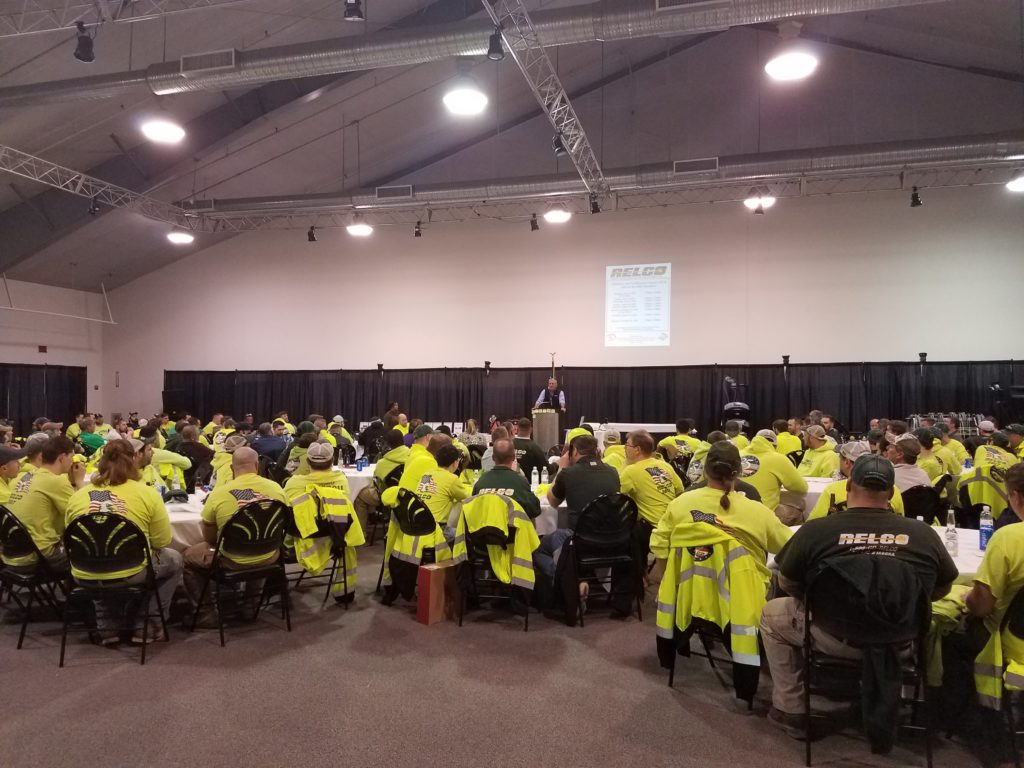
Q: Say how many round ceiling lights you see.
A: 8